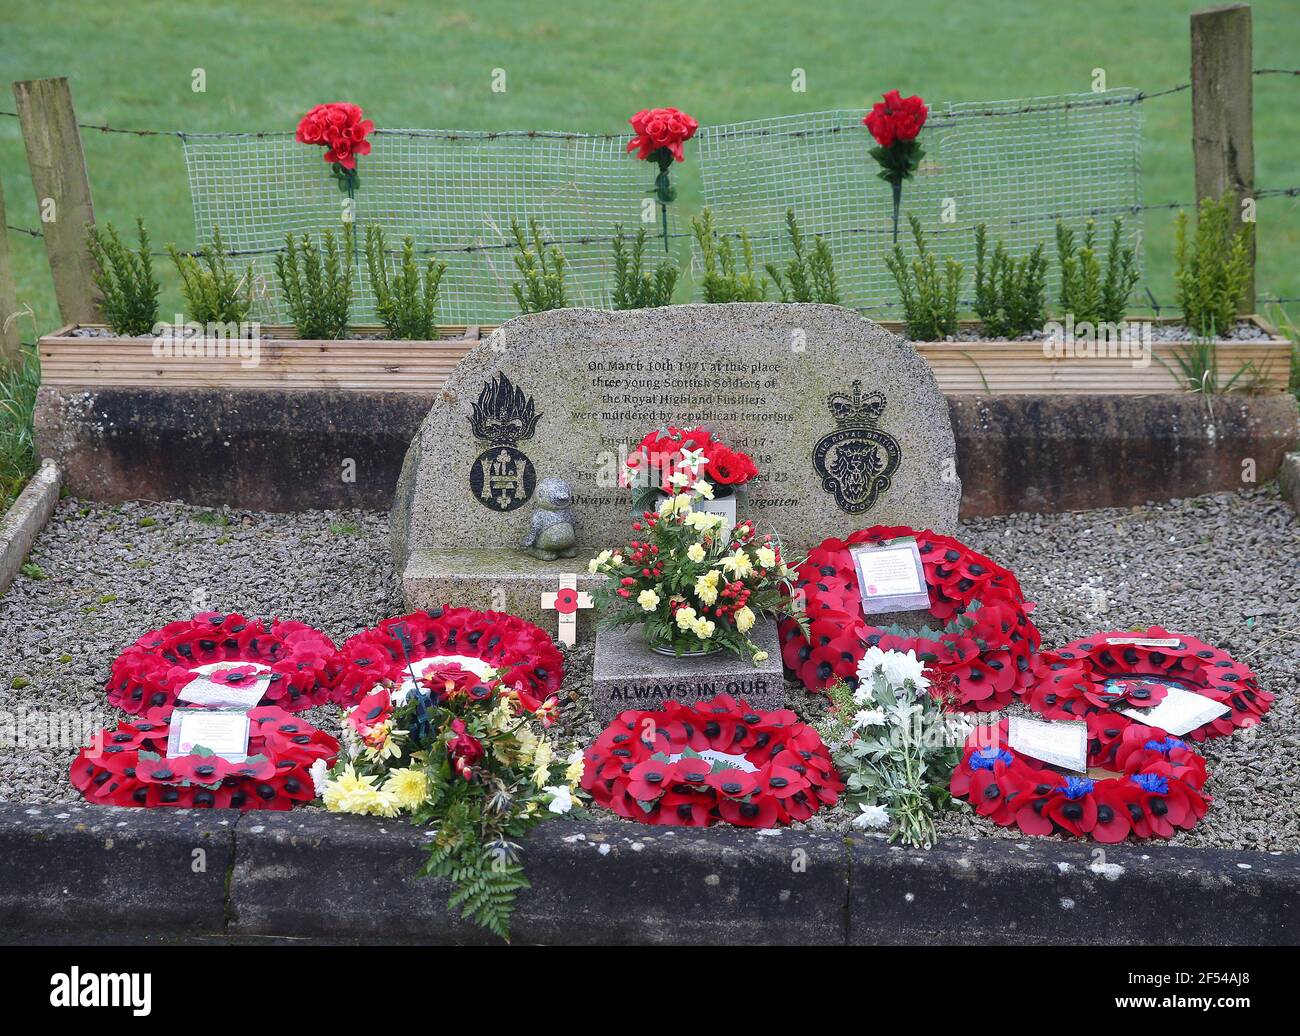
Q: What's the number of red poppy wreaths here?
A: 7